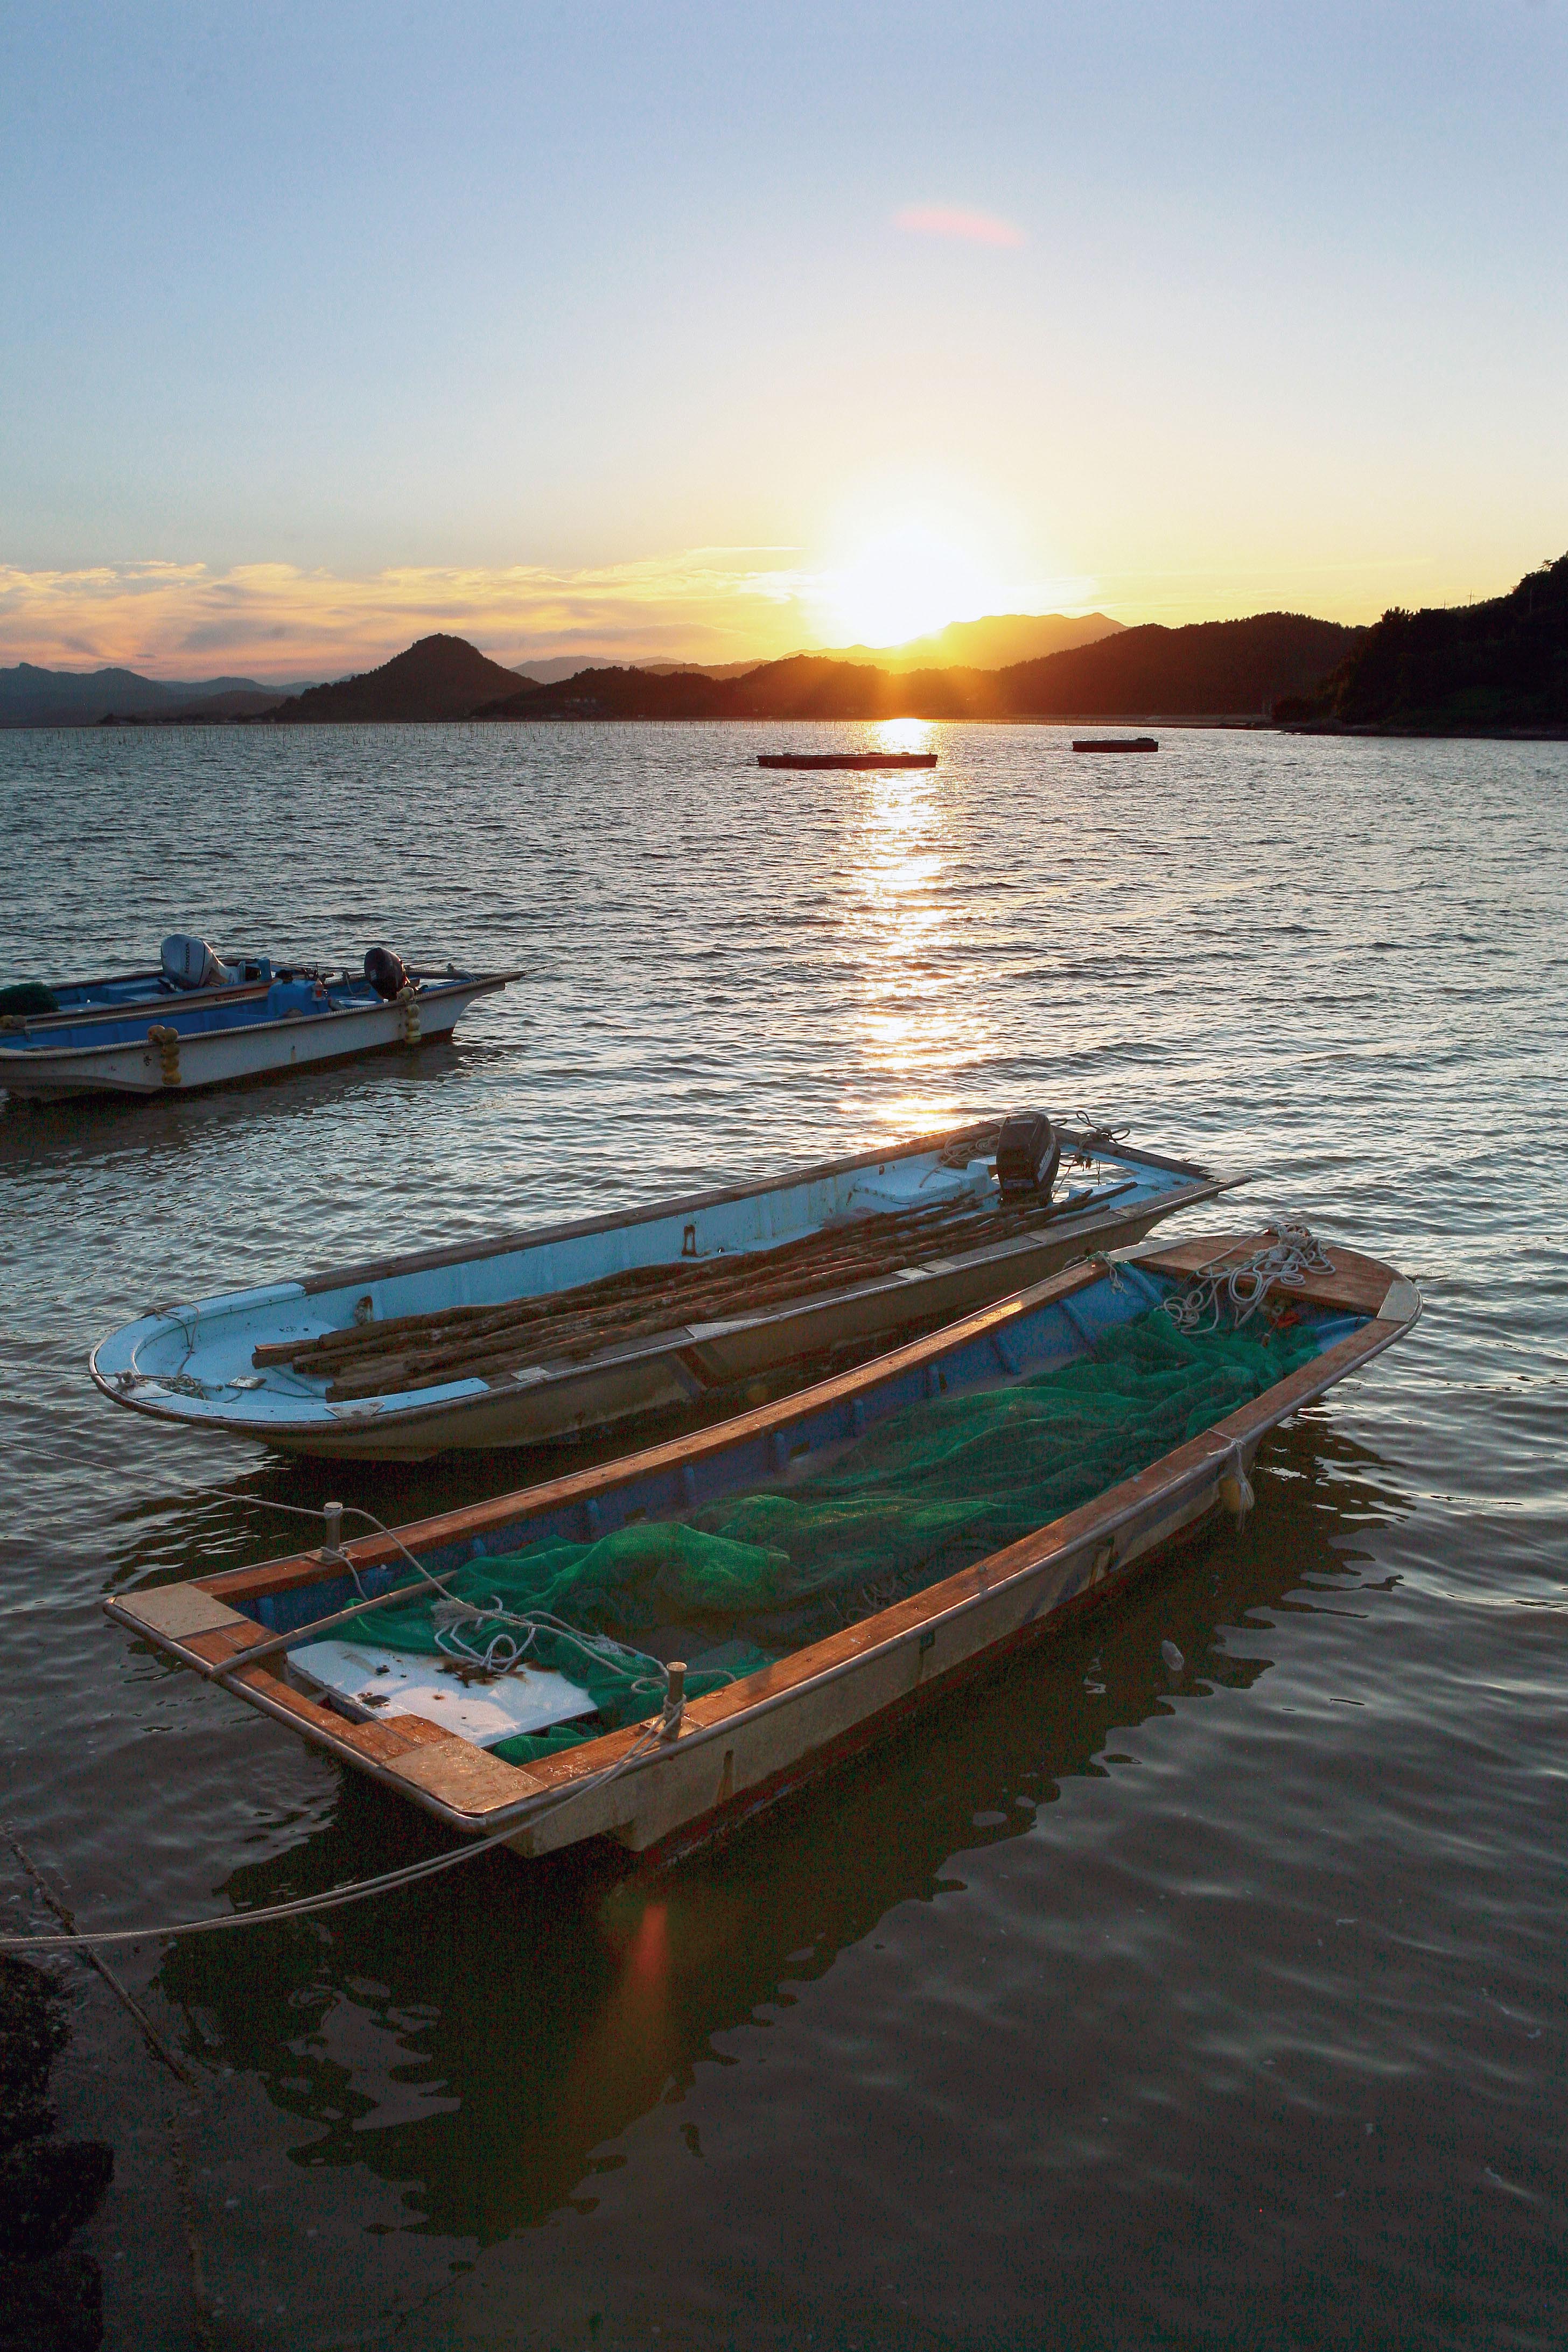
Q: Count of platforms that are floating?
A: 2